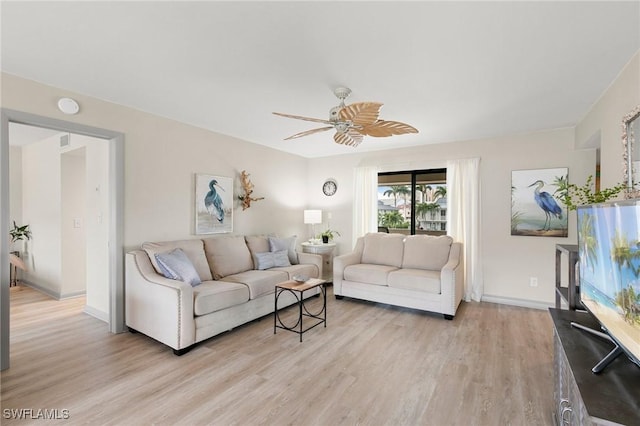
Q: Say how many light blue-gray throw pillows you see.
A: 3